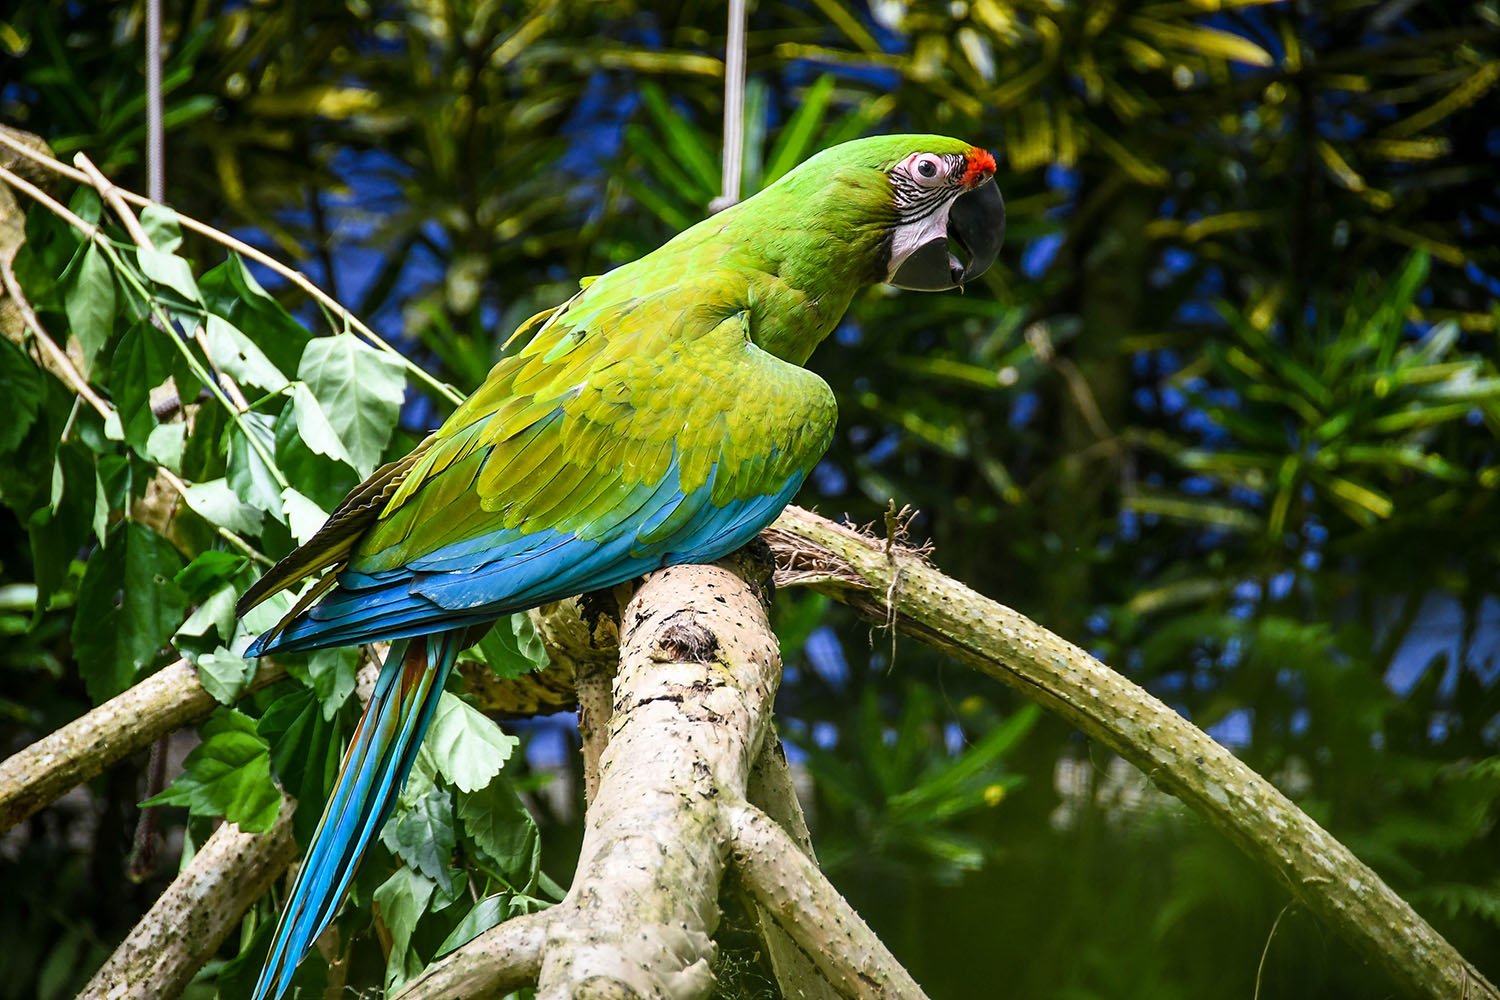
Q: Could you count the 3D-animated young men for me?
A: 0